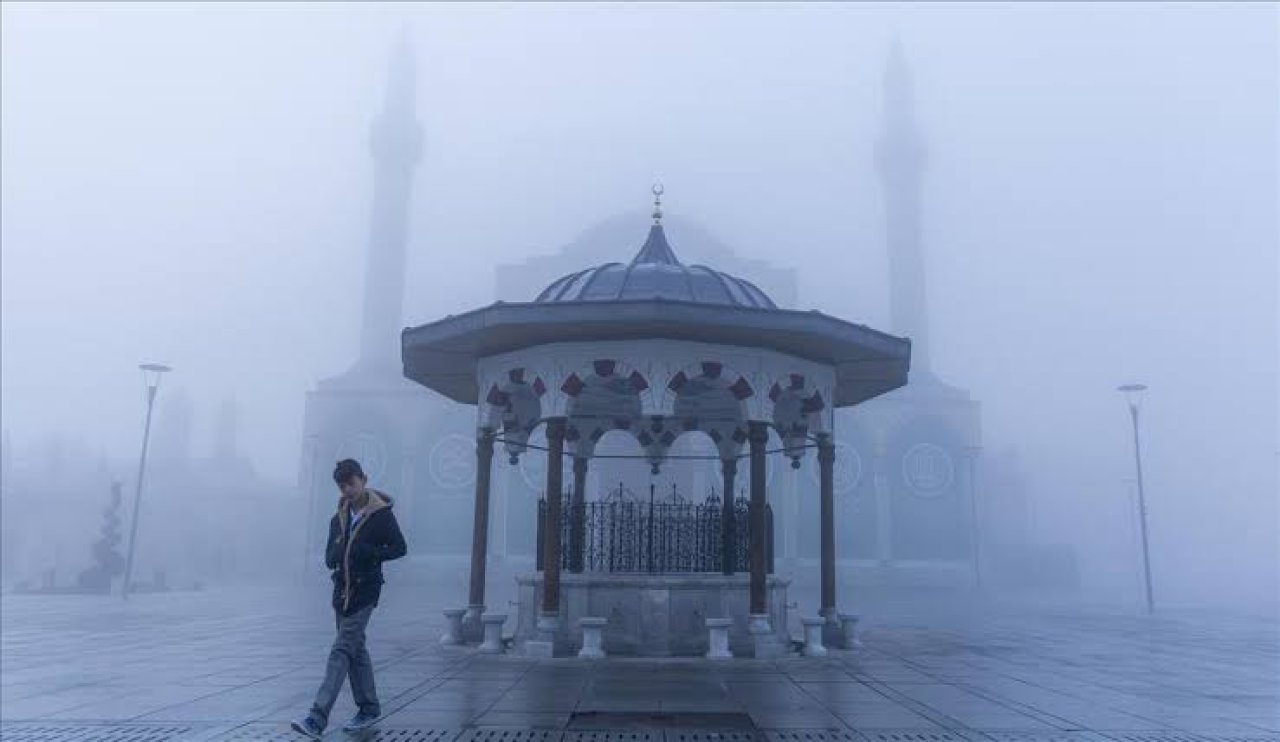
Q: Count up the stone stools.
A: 6